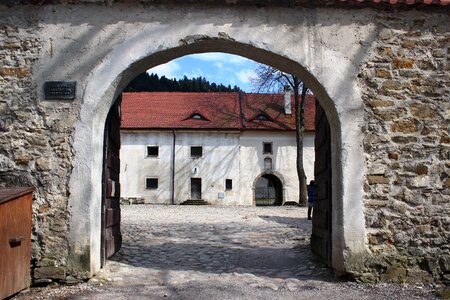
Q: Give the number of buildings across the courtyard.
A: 1